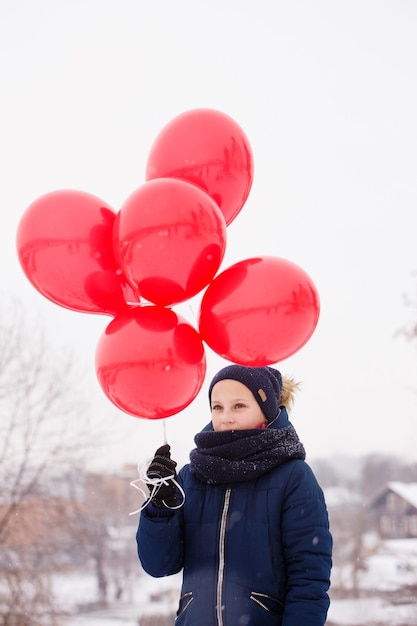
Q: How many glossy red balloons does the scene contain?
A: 5